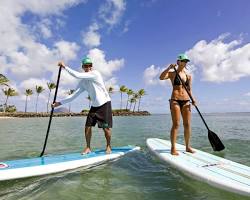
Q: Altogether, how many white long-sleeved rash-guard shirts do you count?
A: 1